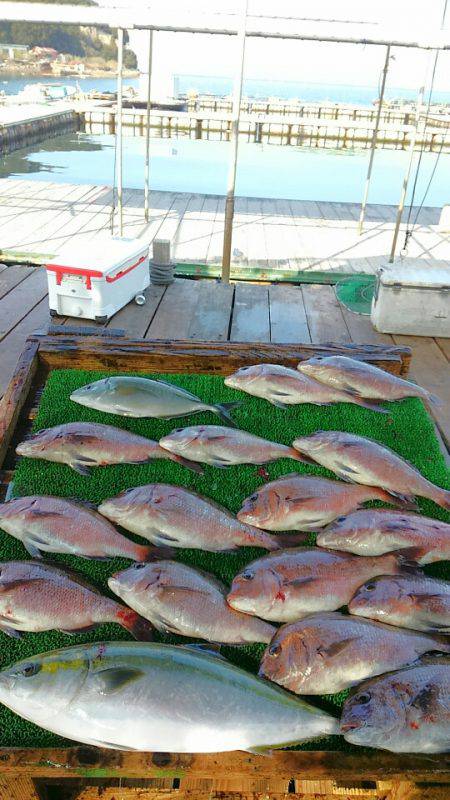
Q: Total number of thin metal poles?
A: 5